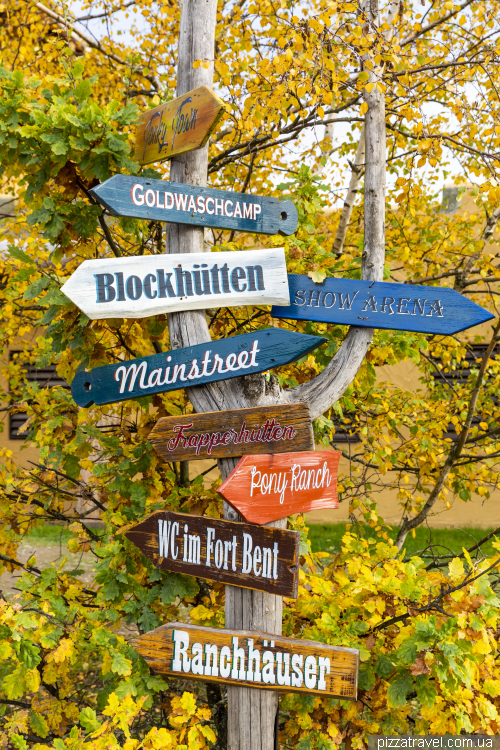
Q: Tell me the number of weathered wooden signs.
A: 9